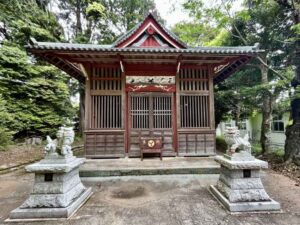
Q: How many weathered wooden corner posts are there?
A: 2